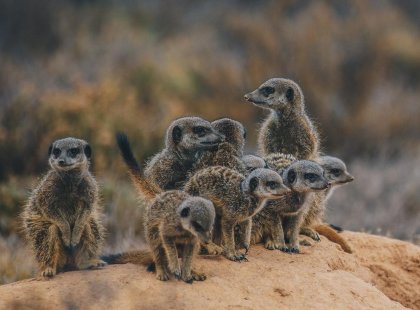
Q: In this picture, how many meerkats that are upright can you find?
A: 2